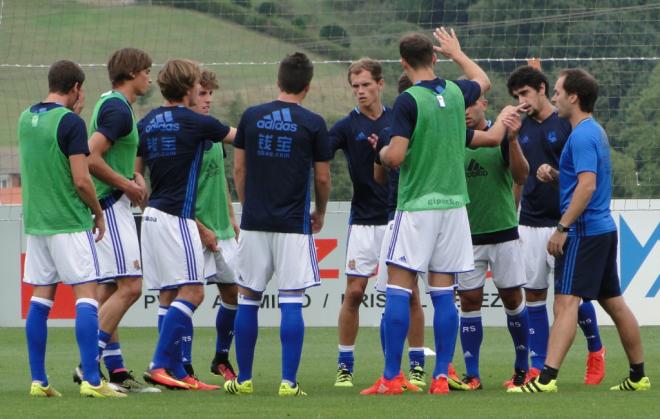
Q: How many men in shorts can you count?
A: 11